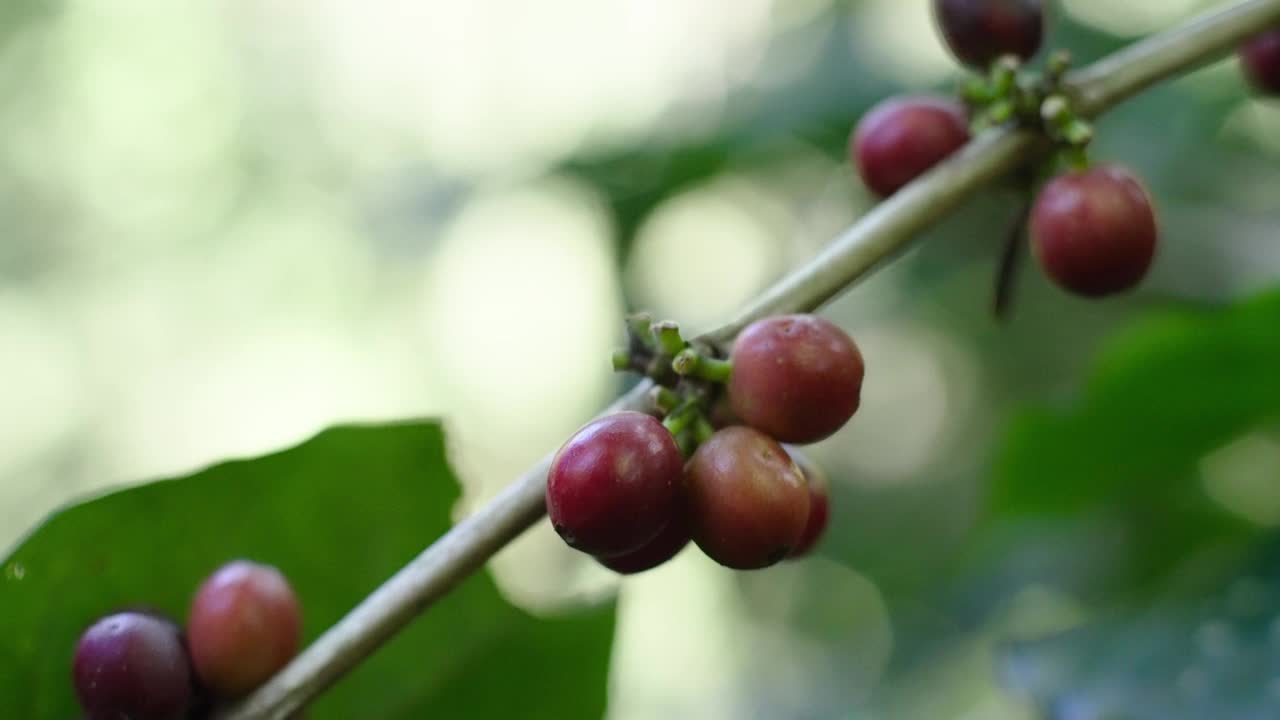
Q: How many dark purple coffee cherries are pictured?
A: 2